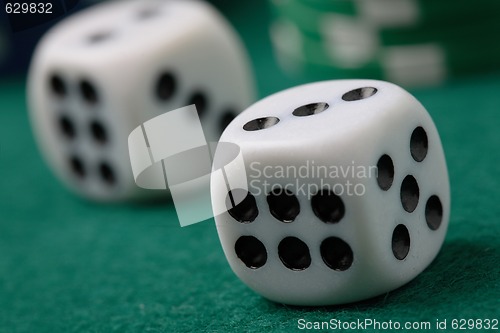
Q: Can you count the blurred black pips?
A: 11